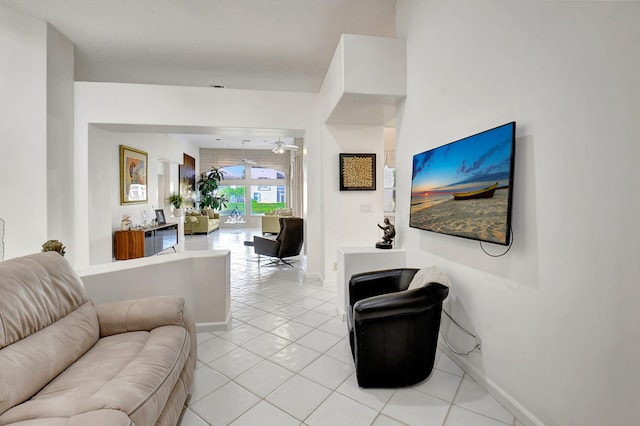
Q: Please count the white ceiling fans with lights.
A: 1